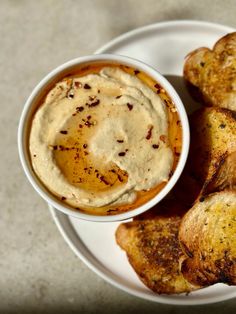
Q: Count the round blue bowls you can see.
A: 0